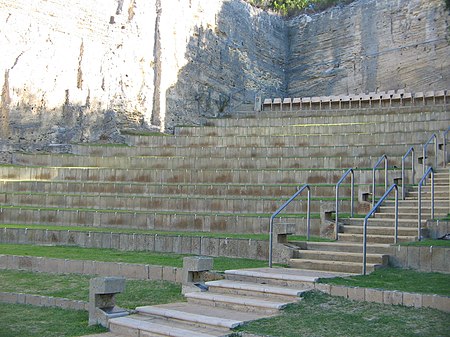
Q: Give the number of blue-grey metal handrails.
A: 8